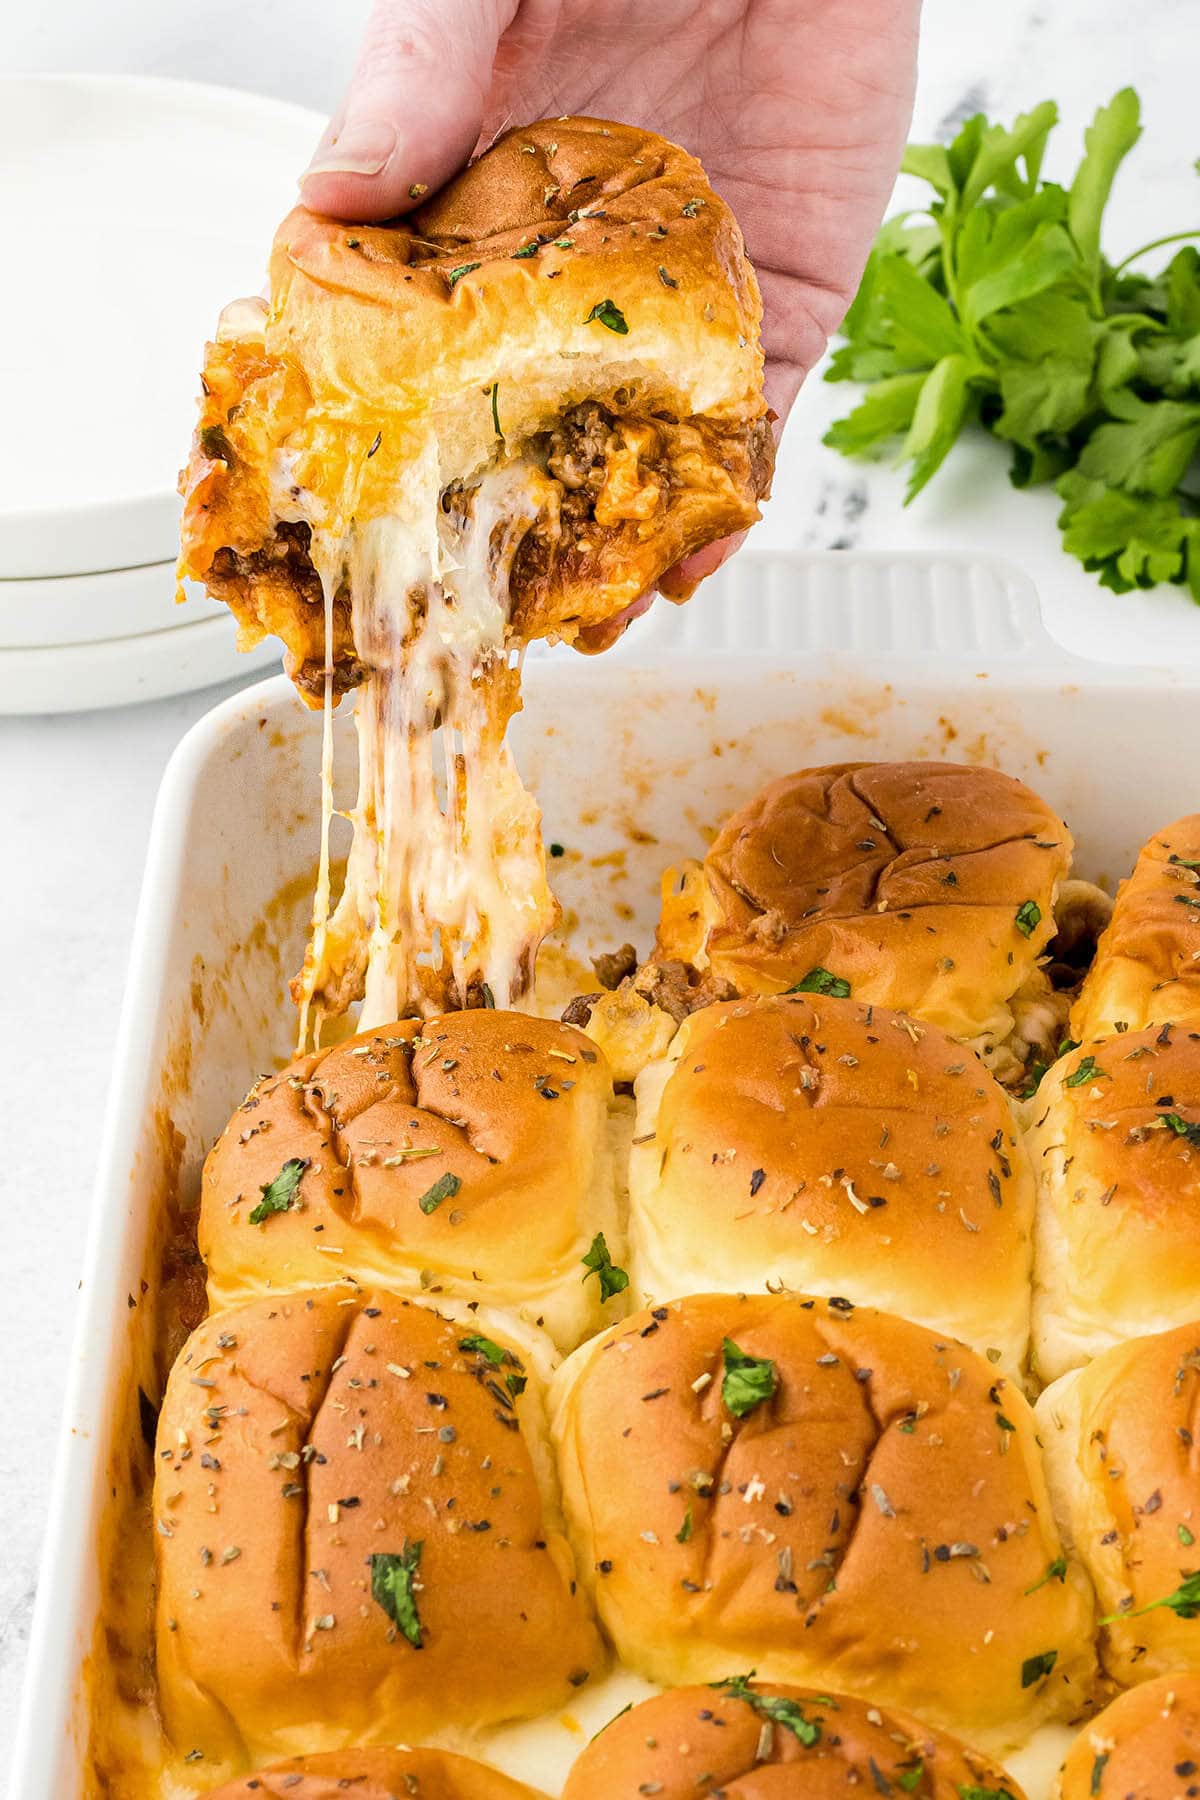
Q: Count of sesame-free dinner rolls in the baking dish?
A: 11